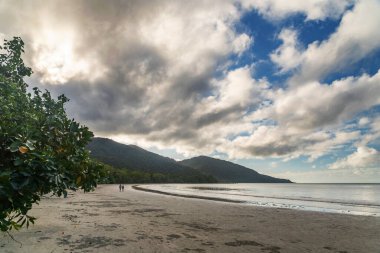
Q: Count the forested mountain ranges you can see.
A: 2